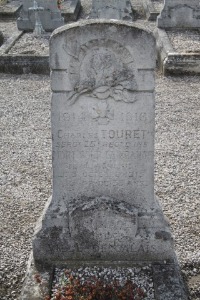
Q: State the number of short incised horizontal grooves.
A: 4